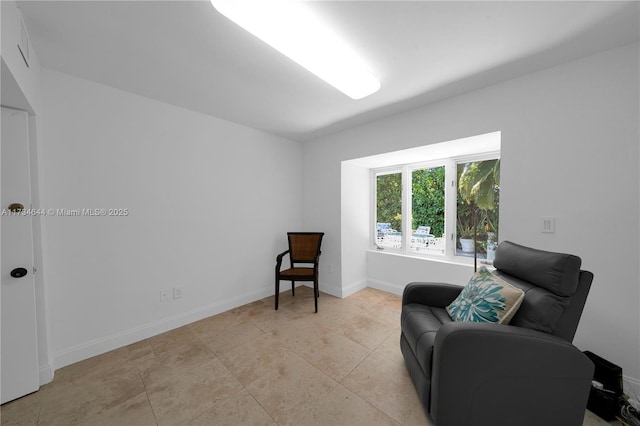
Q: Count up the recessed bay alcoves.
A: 1